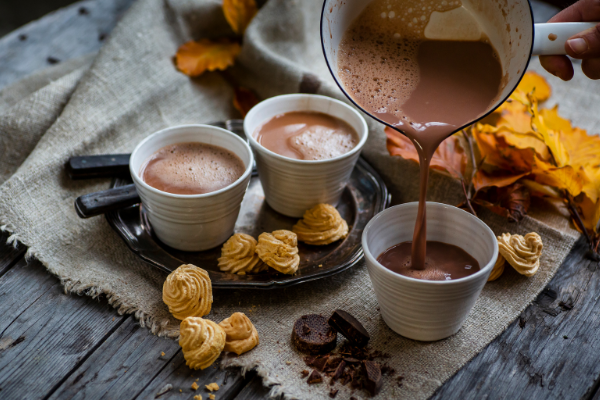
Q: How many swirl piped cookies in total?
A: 8